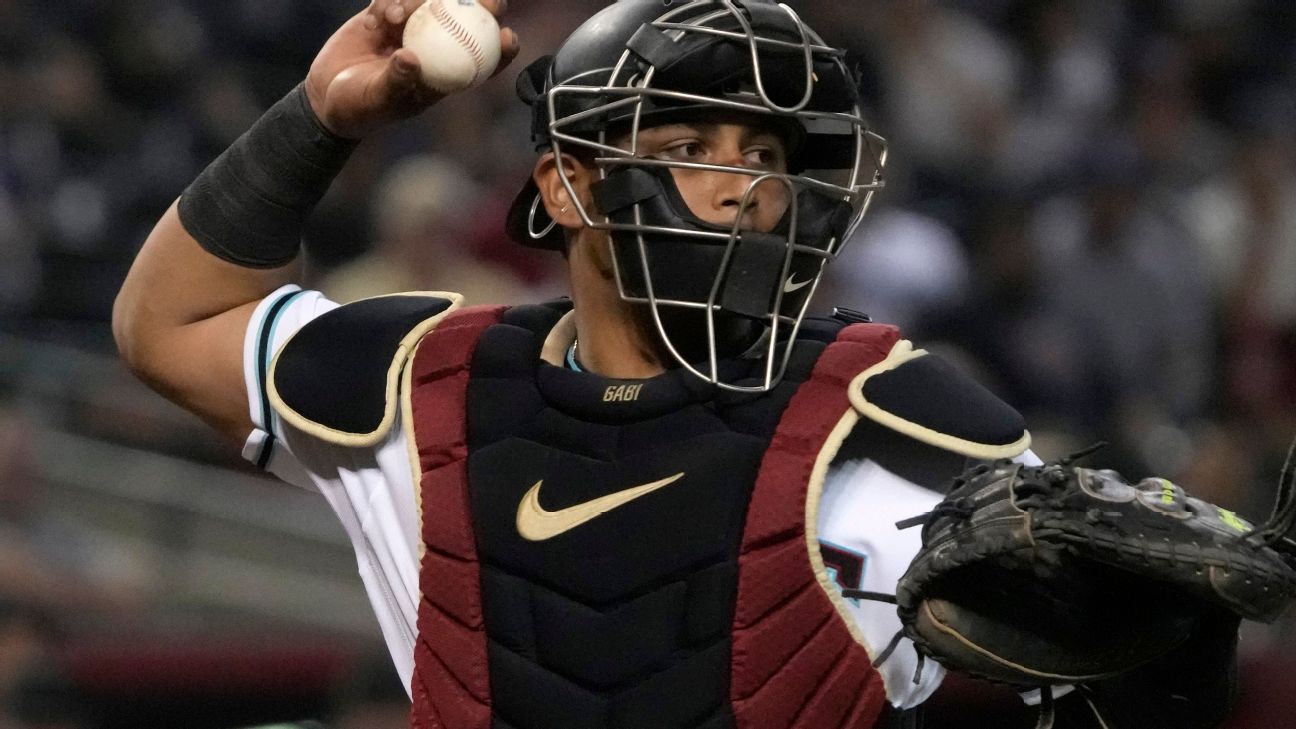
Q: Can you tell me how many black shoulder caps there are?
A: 2